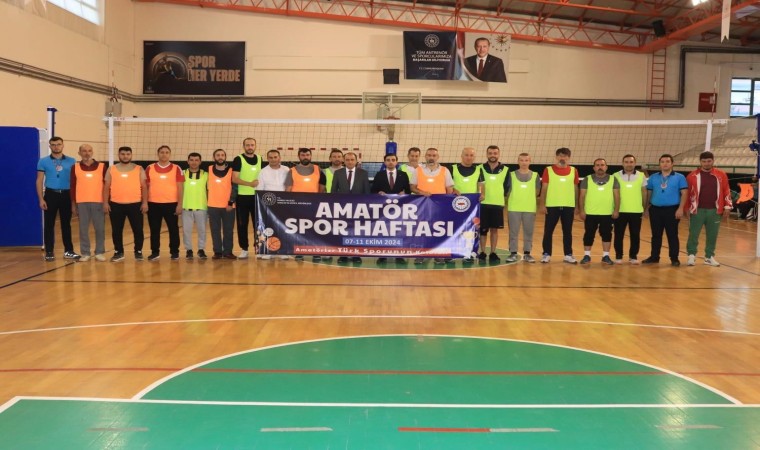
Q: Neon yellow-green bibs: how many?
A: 10